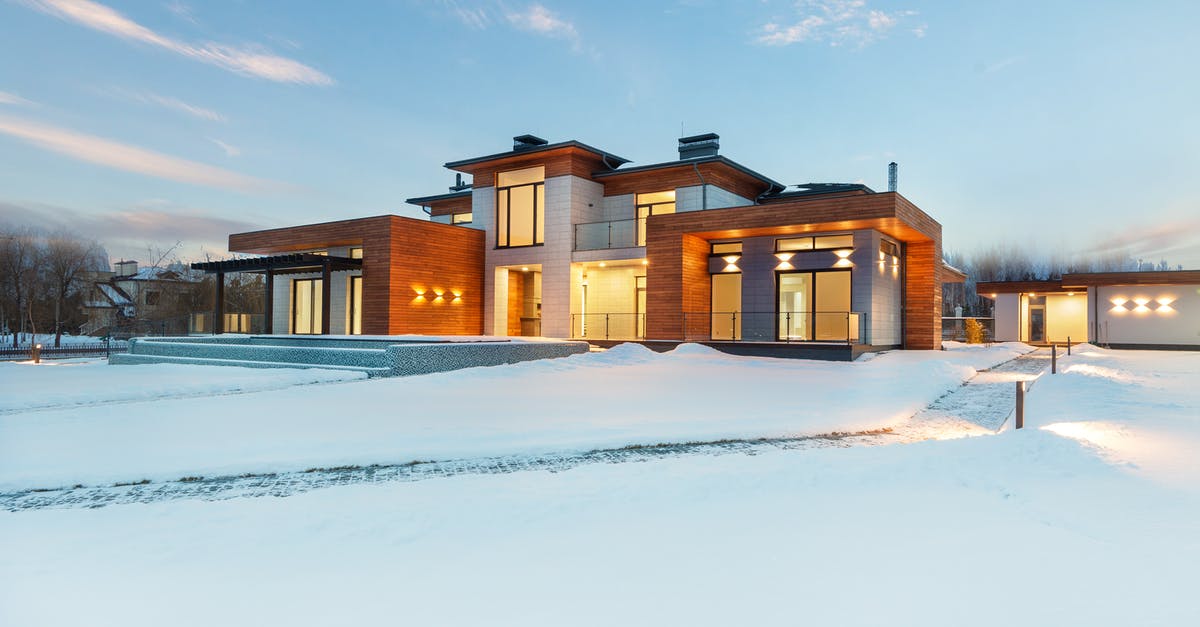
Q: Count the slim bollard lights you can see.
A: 4